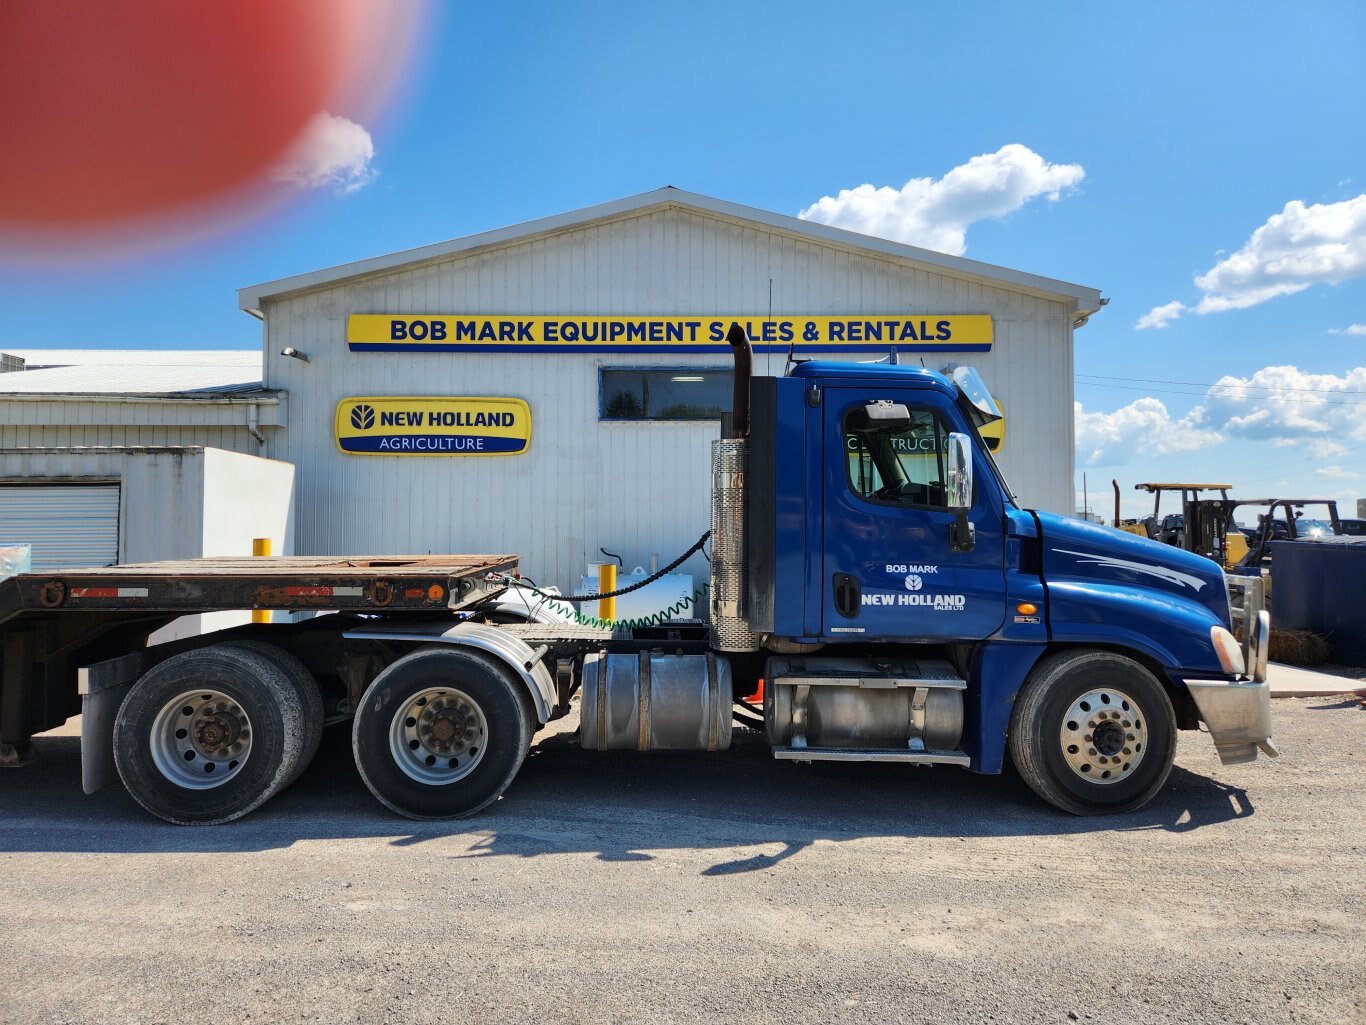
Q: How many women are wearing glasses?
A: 0